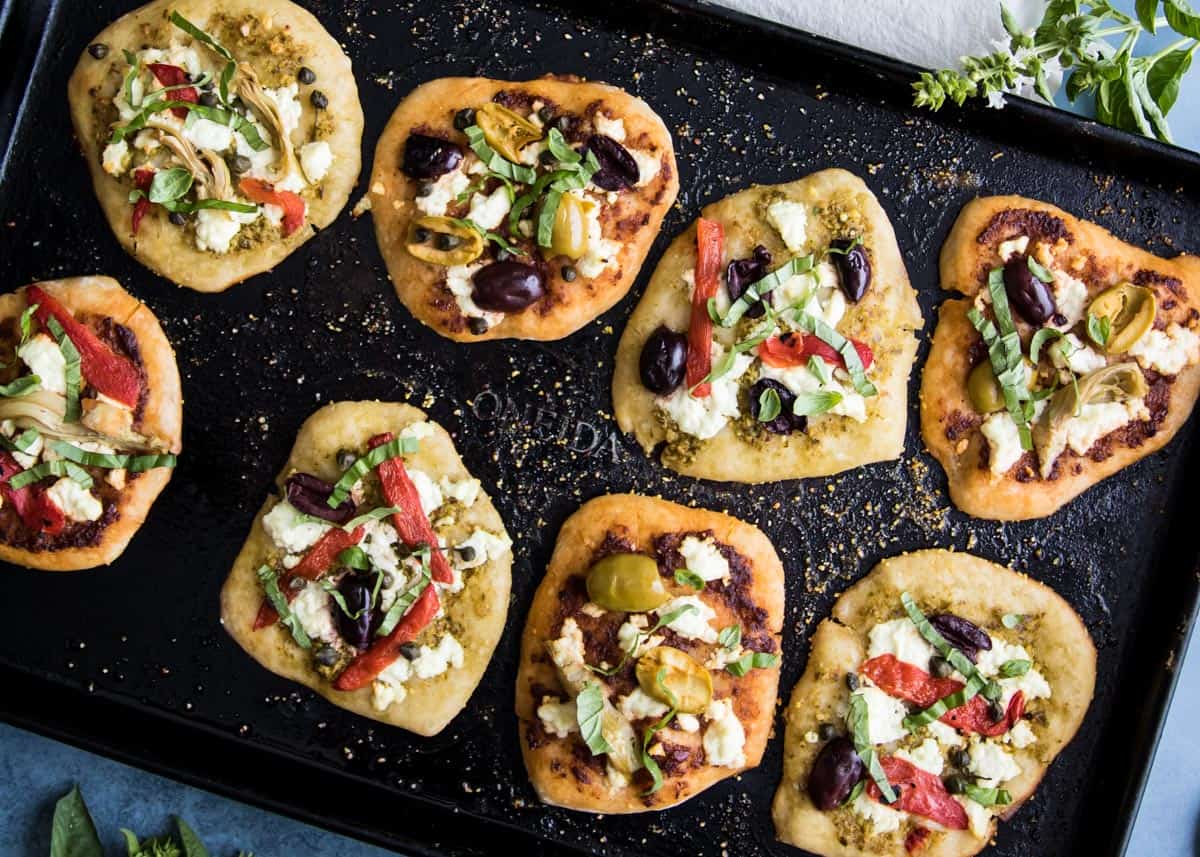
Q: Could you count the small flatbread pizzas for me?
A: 8